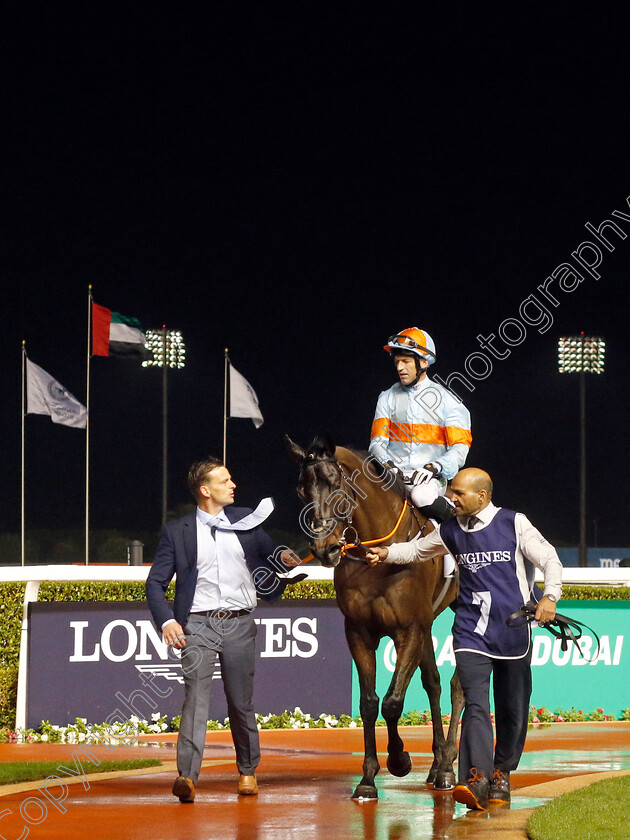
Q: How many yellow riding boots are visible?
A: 0